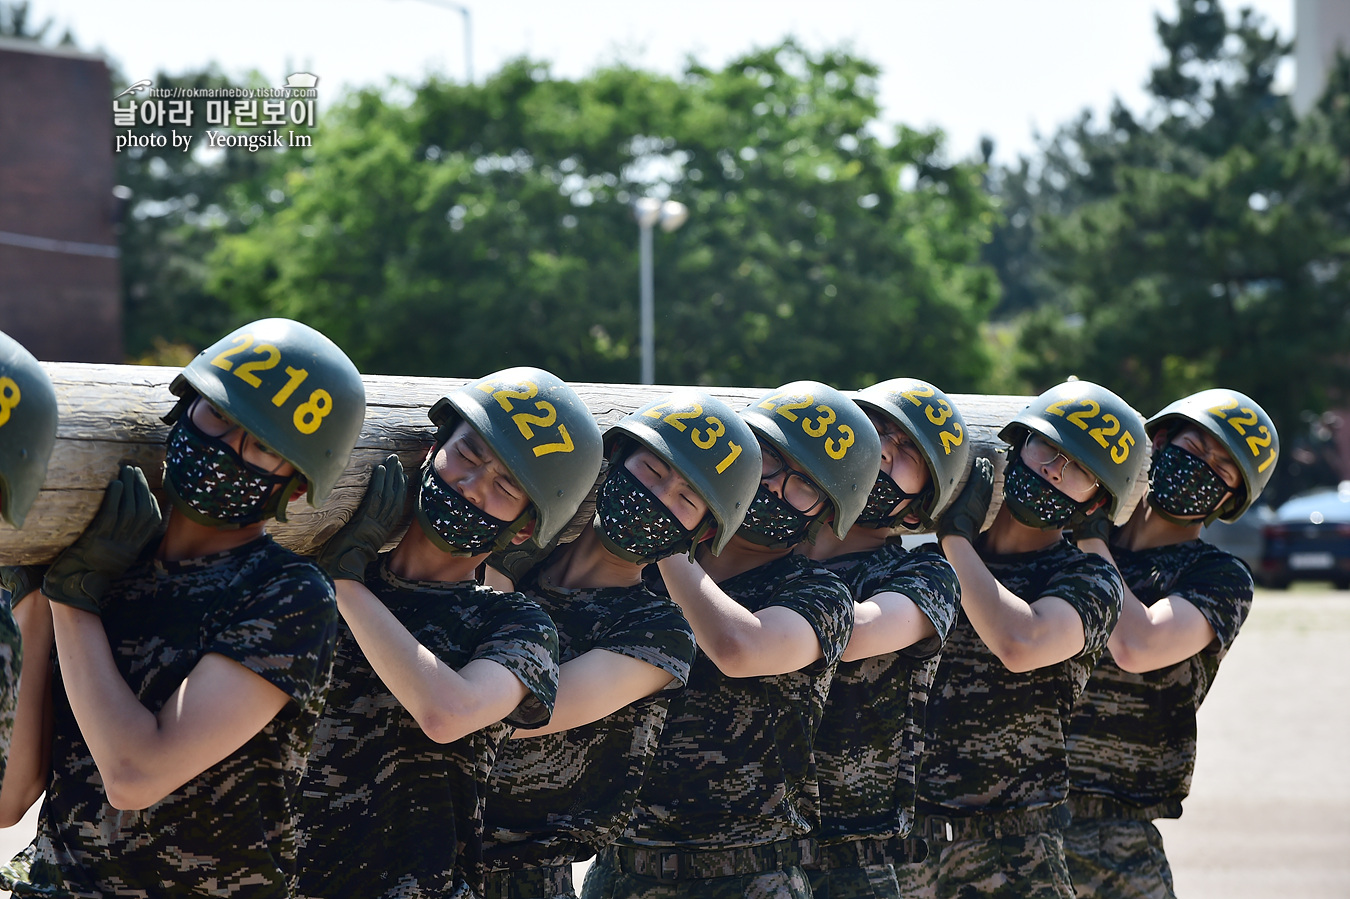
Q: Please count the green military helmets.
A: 8